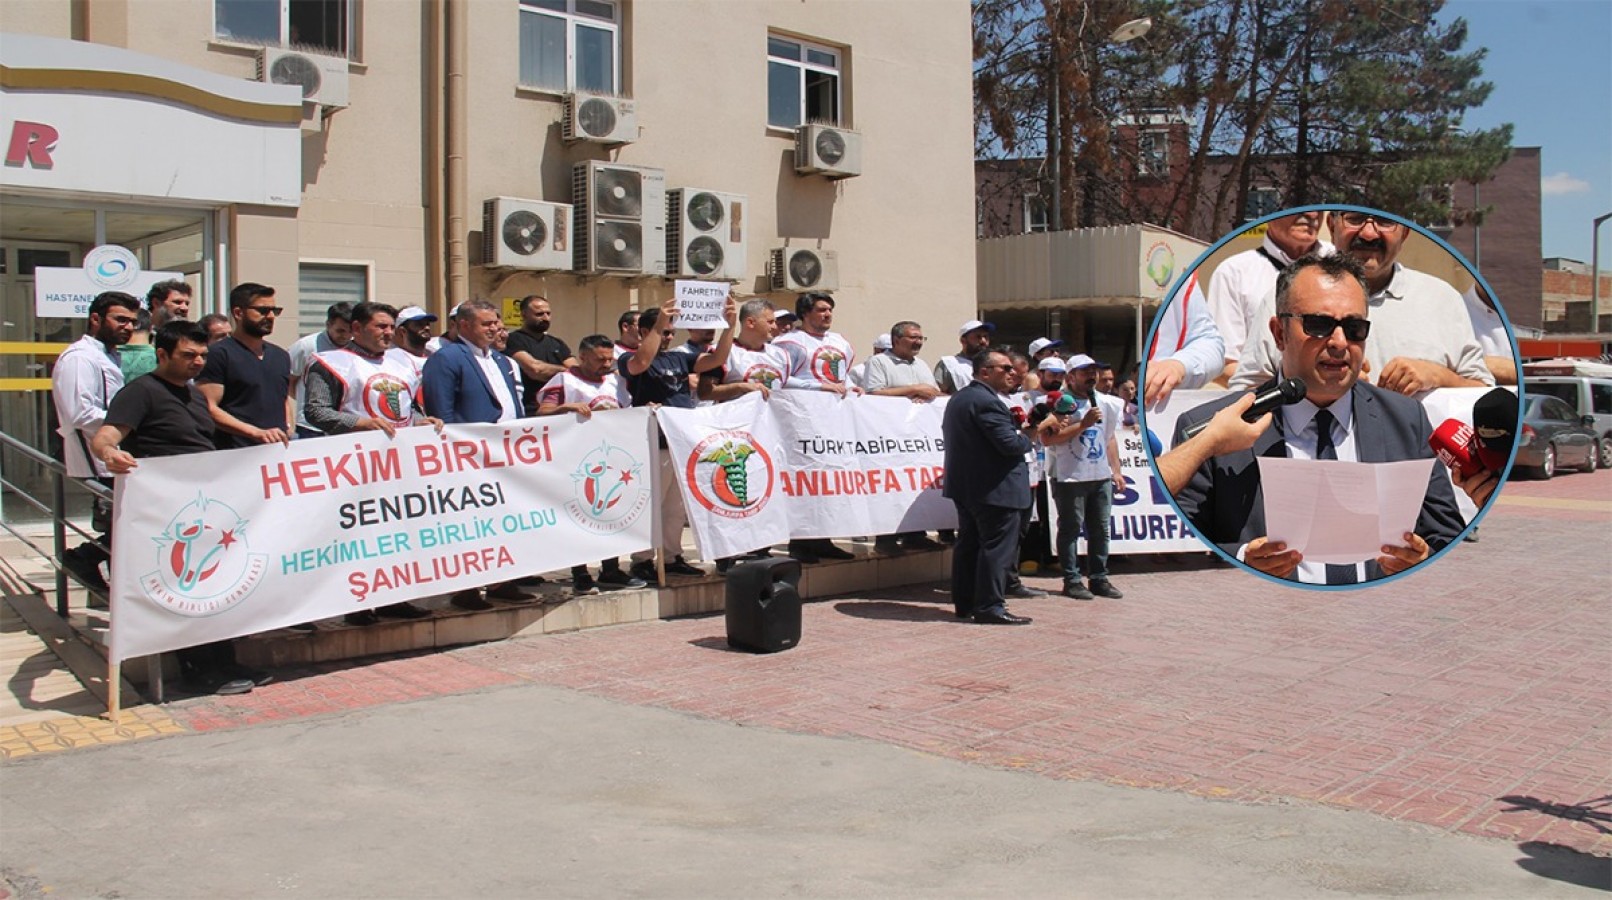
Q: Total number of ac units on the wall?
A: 7